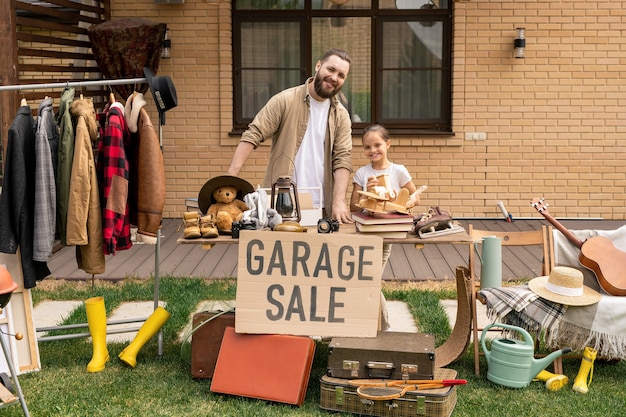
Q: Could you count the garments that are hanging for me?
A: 6